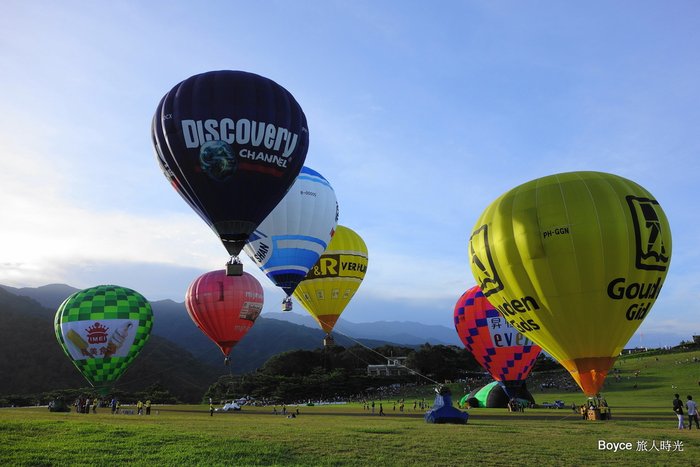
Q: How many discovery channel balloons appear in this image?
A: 1